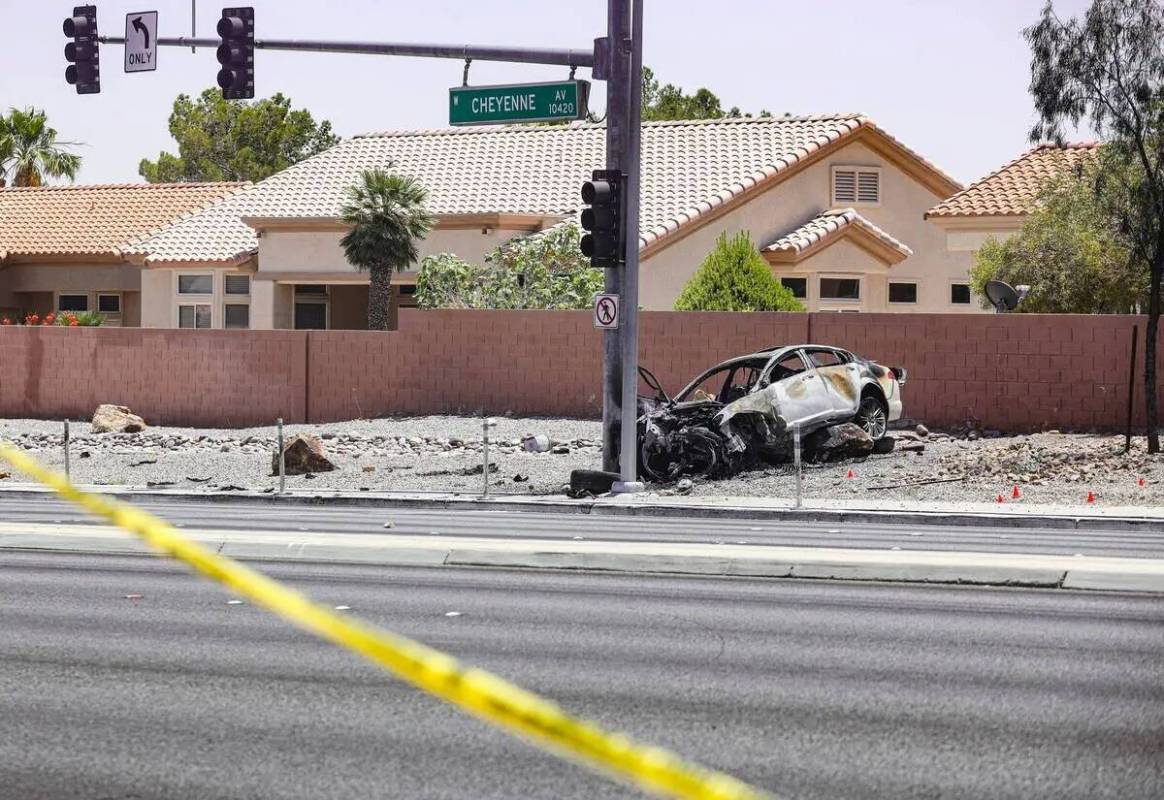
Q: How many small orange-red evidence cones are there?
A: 5